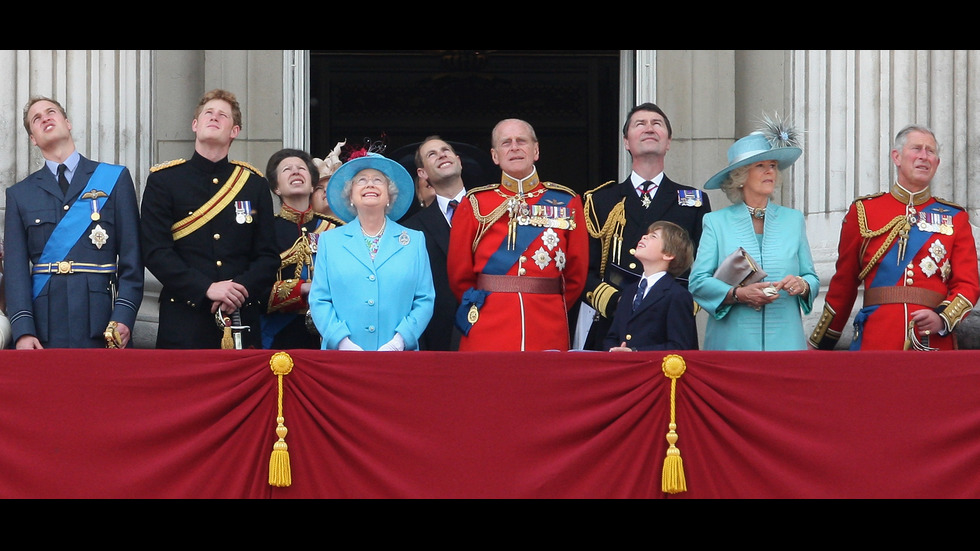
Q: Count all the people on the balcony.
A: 12